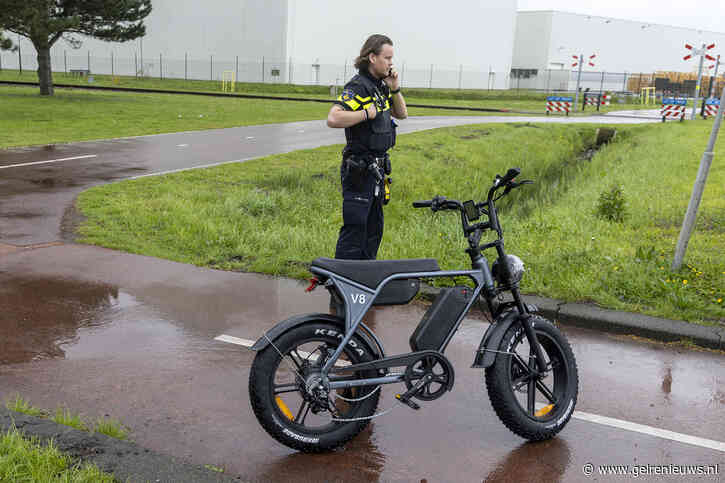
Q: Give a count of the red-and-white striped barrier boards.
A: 4